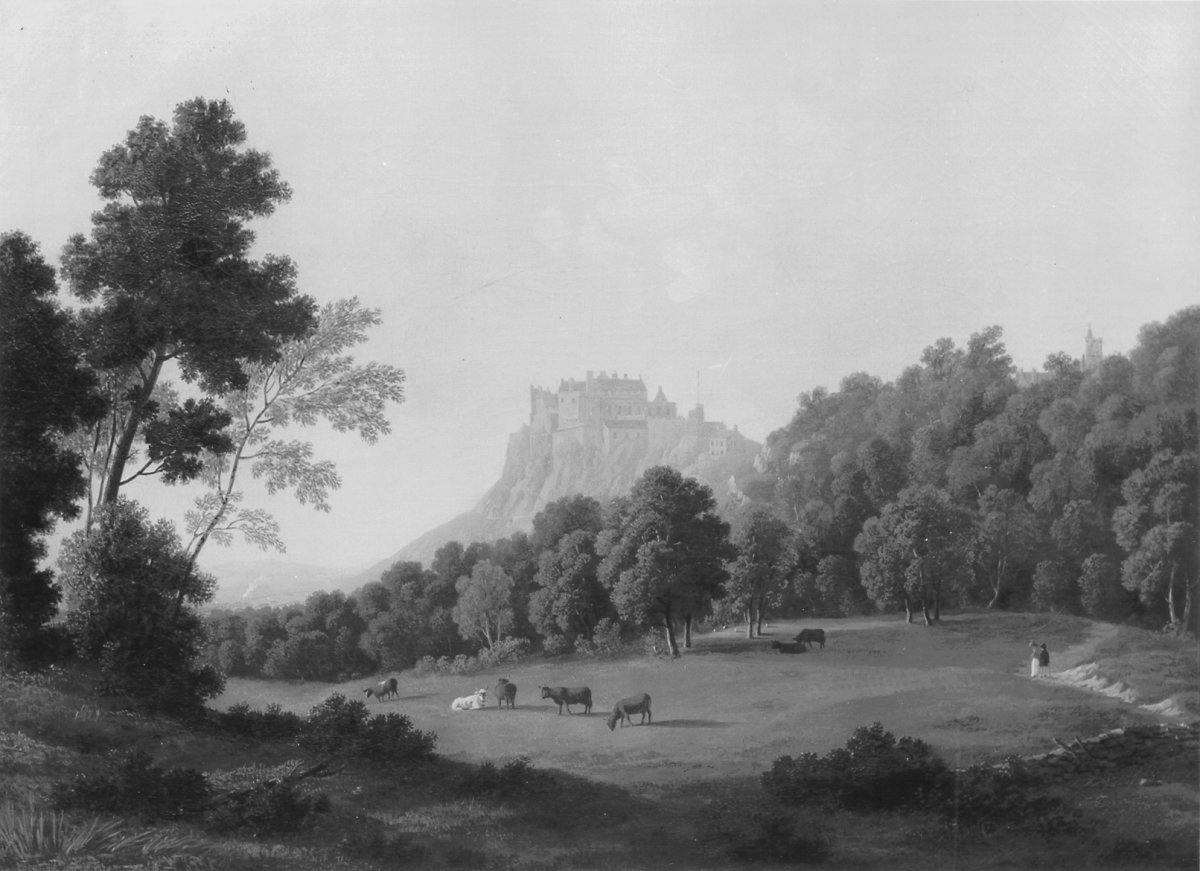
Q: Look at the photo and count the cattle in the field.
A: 7